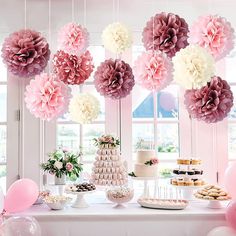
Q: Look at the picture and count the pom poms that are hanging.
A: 12